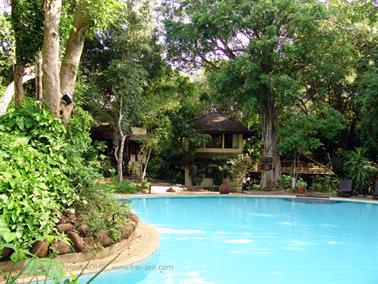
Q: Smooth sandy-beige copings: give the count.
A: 1